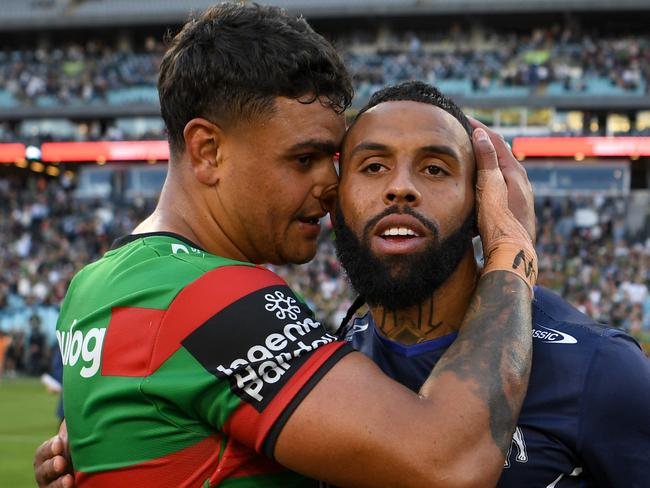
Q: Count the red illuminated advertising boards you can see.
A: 3